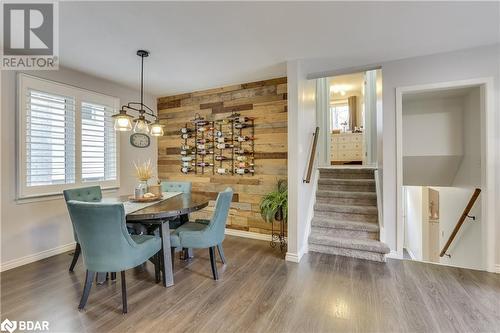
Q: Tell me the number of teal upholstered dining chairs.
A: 4